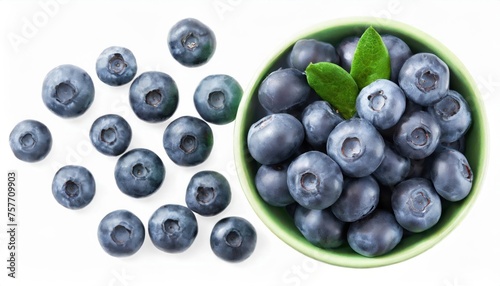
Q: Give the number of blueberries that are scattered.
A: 14